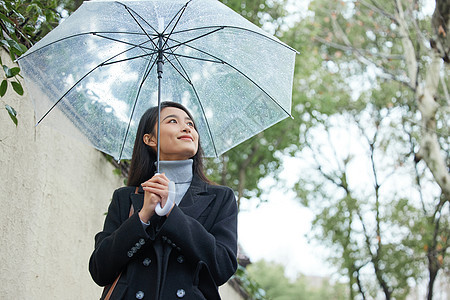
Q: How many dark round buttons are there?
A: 12